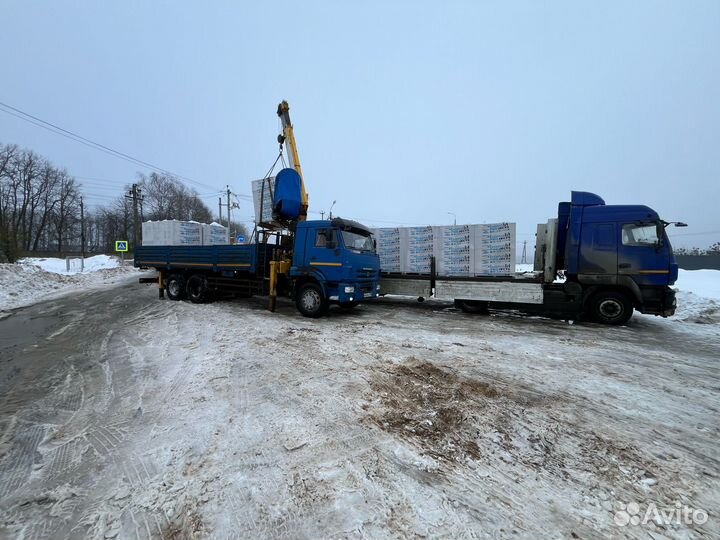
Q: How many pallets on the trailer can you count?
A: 4